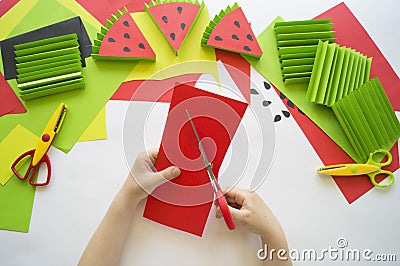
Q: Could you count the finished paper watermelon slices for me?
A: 3